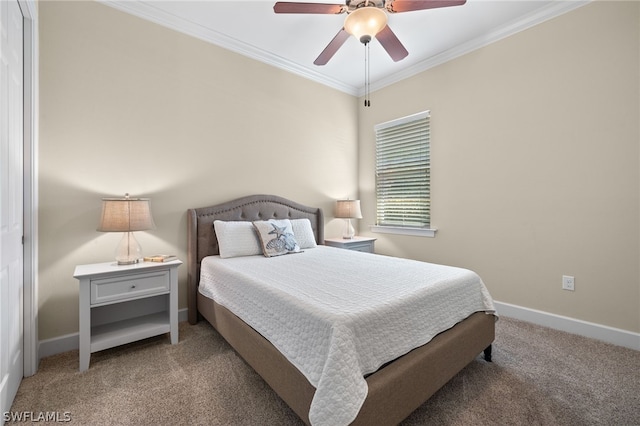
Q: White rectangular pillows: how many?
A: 2